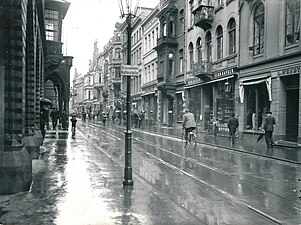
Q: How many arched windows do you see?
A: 6